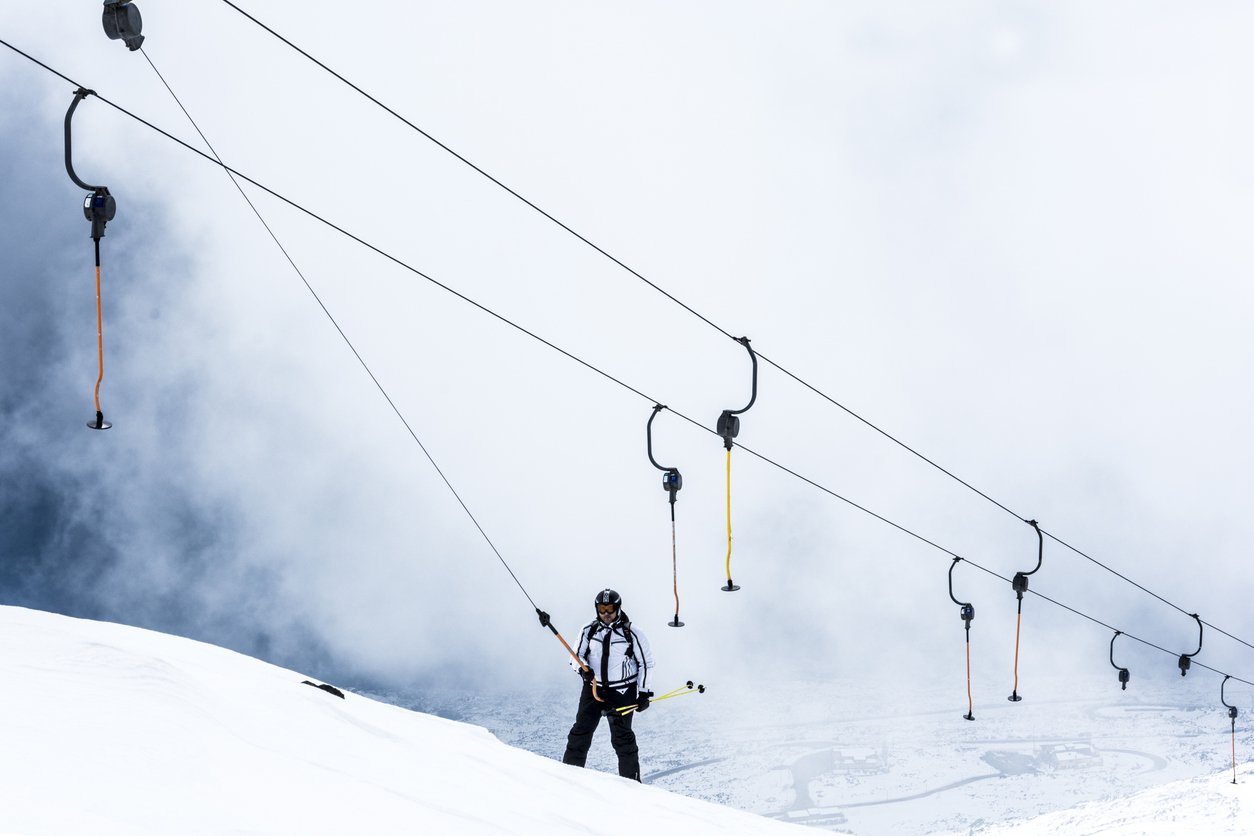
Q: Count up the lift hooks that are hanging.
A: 8